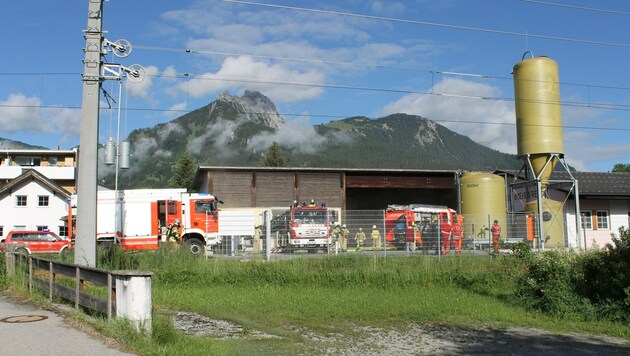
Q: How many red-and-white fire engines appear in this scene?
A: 3